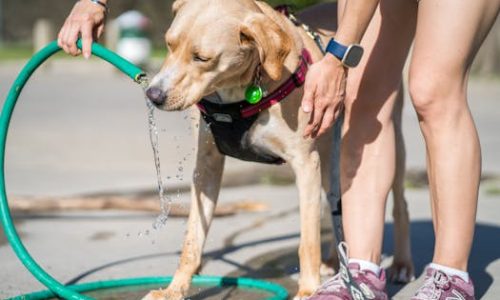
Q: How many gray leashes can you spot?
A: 1